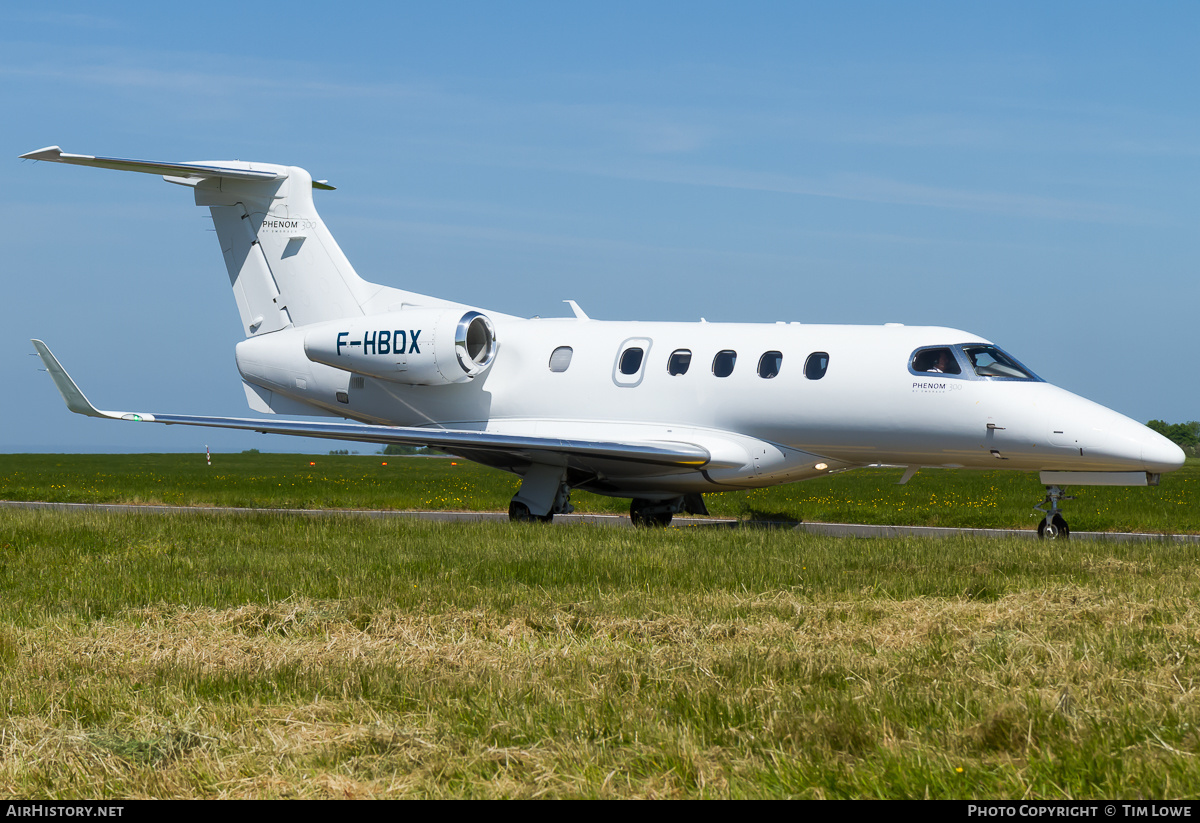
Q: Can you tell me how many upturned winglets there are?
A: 1